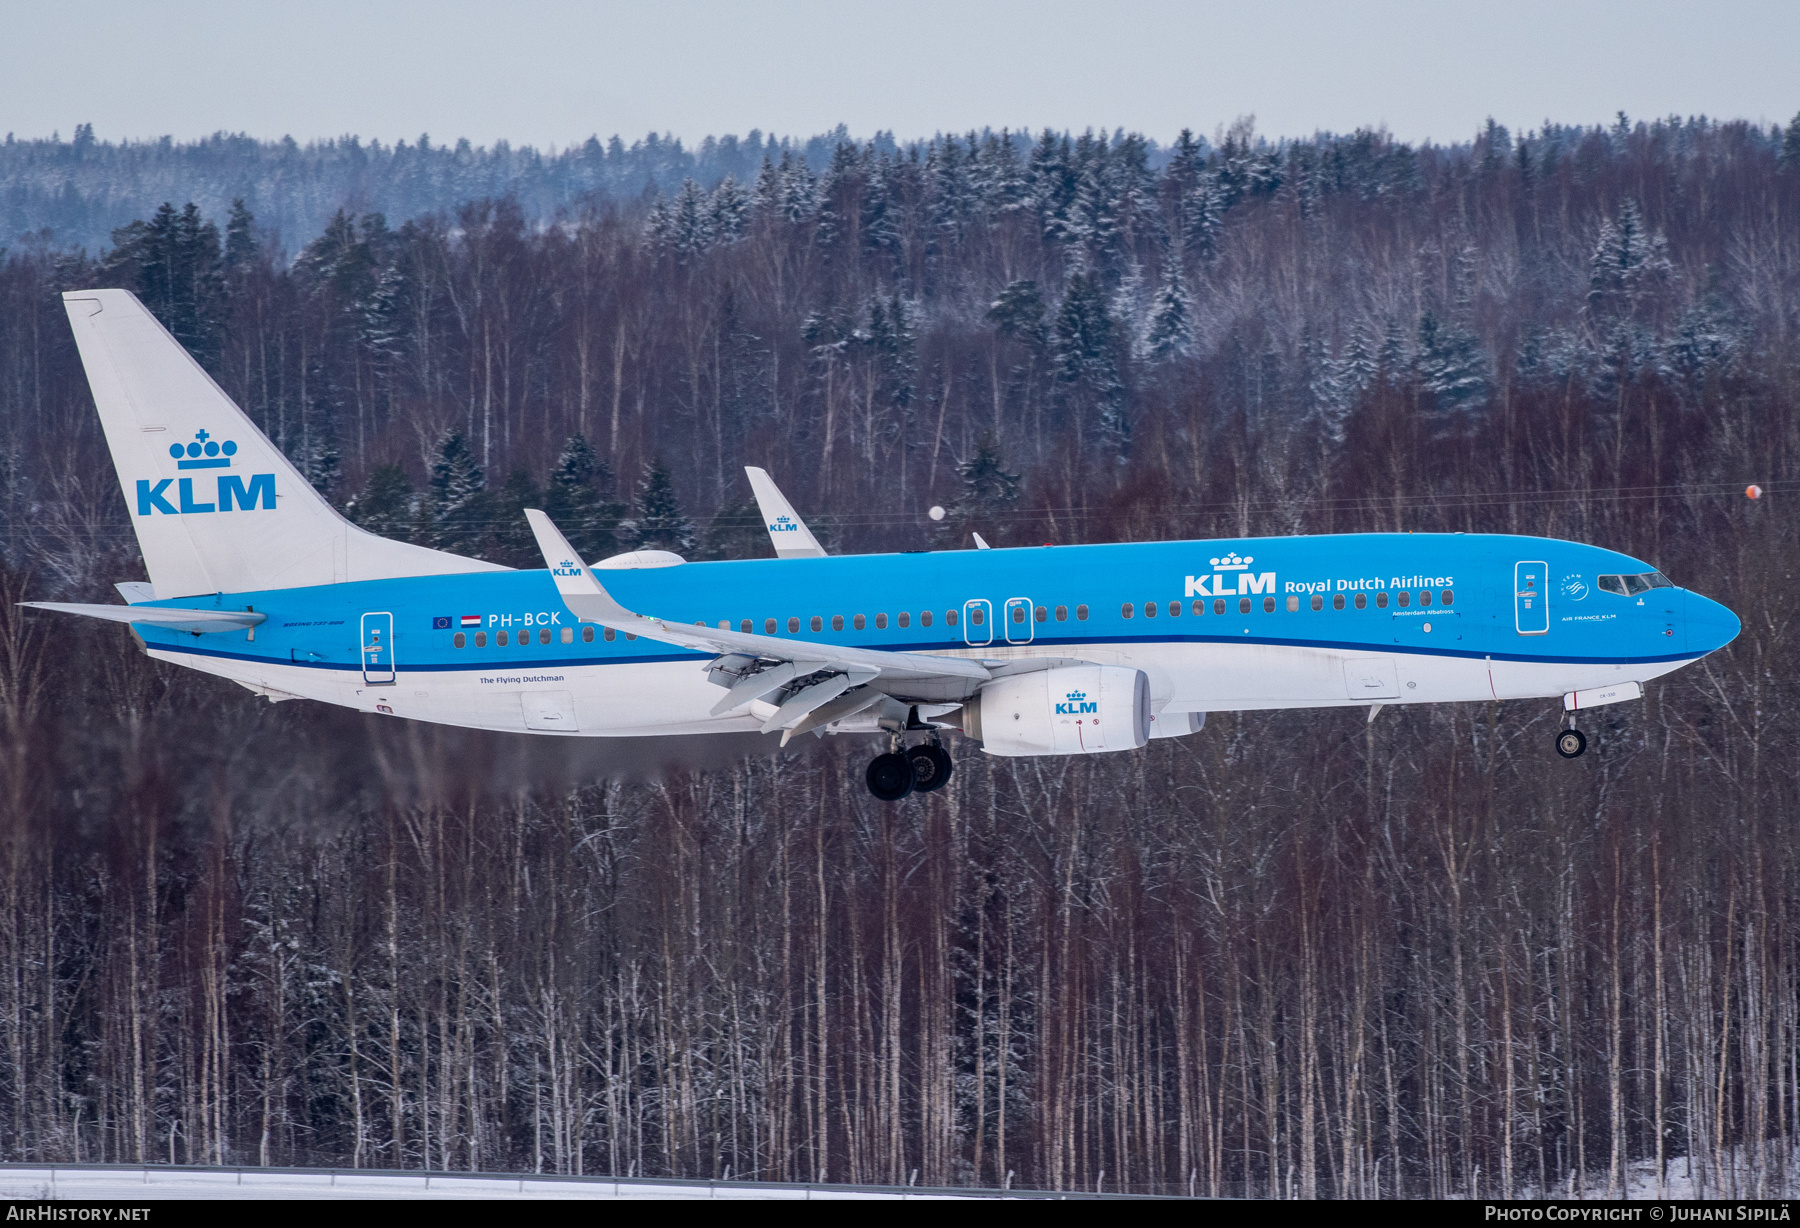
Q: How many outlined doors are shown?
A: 4